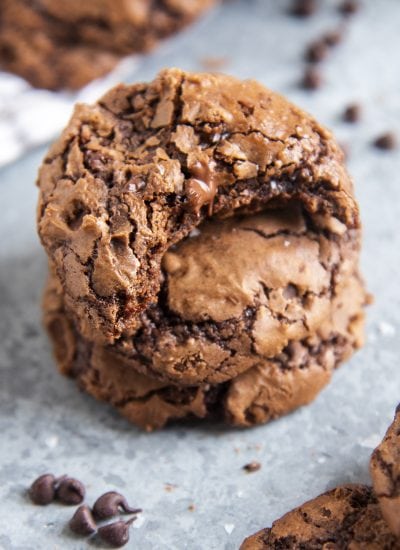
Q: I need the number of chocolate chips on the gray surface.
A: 12